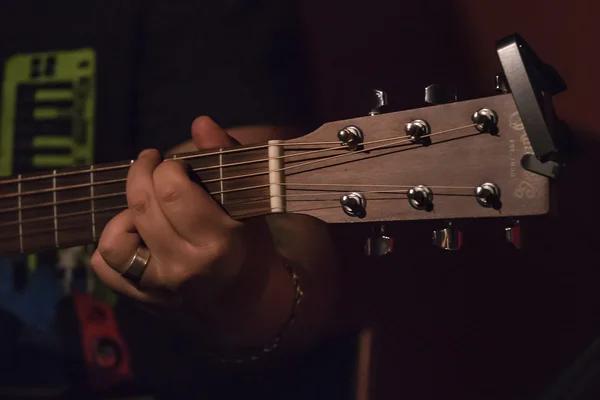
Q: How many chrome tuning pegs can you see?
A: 6